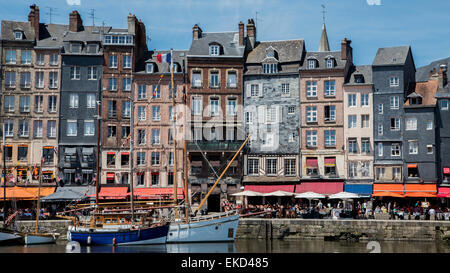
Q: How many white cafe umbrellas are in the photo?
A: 4